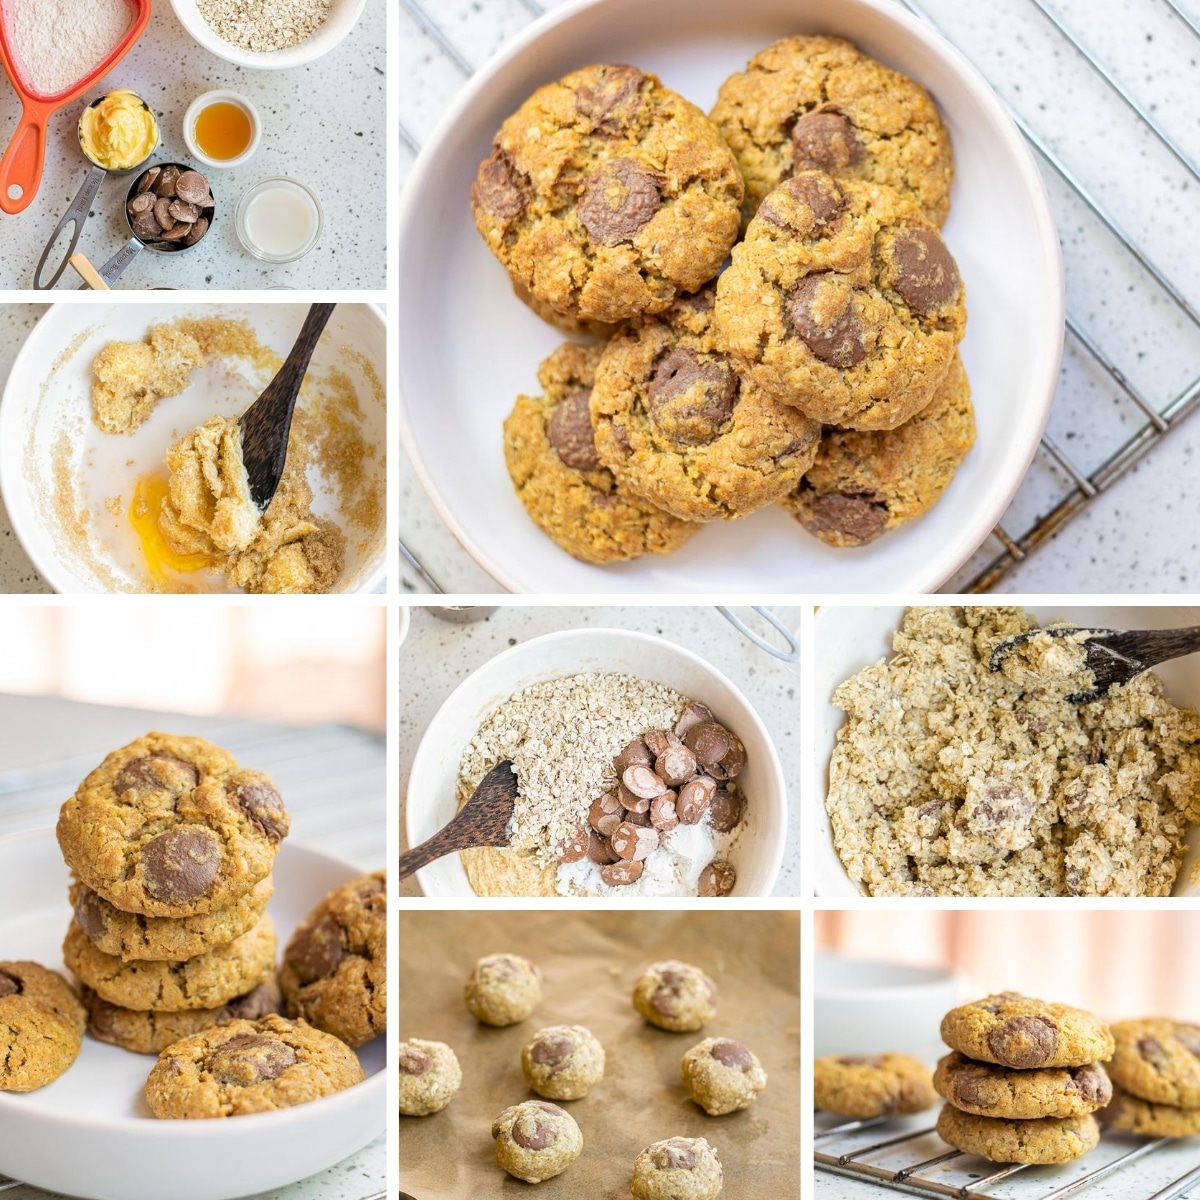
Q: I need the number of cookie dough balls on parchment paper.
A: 7